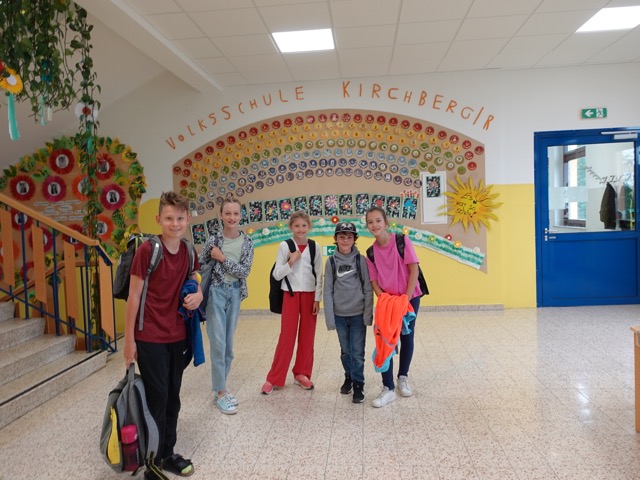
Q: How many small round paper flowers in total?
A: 13